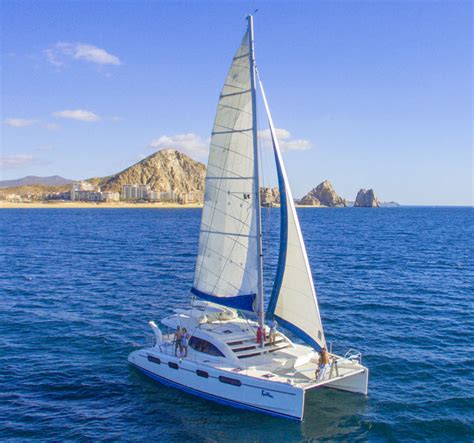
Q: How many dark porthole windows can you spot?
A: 4